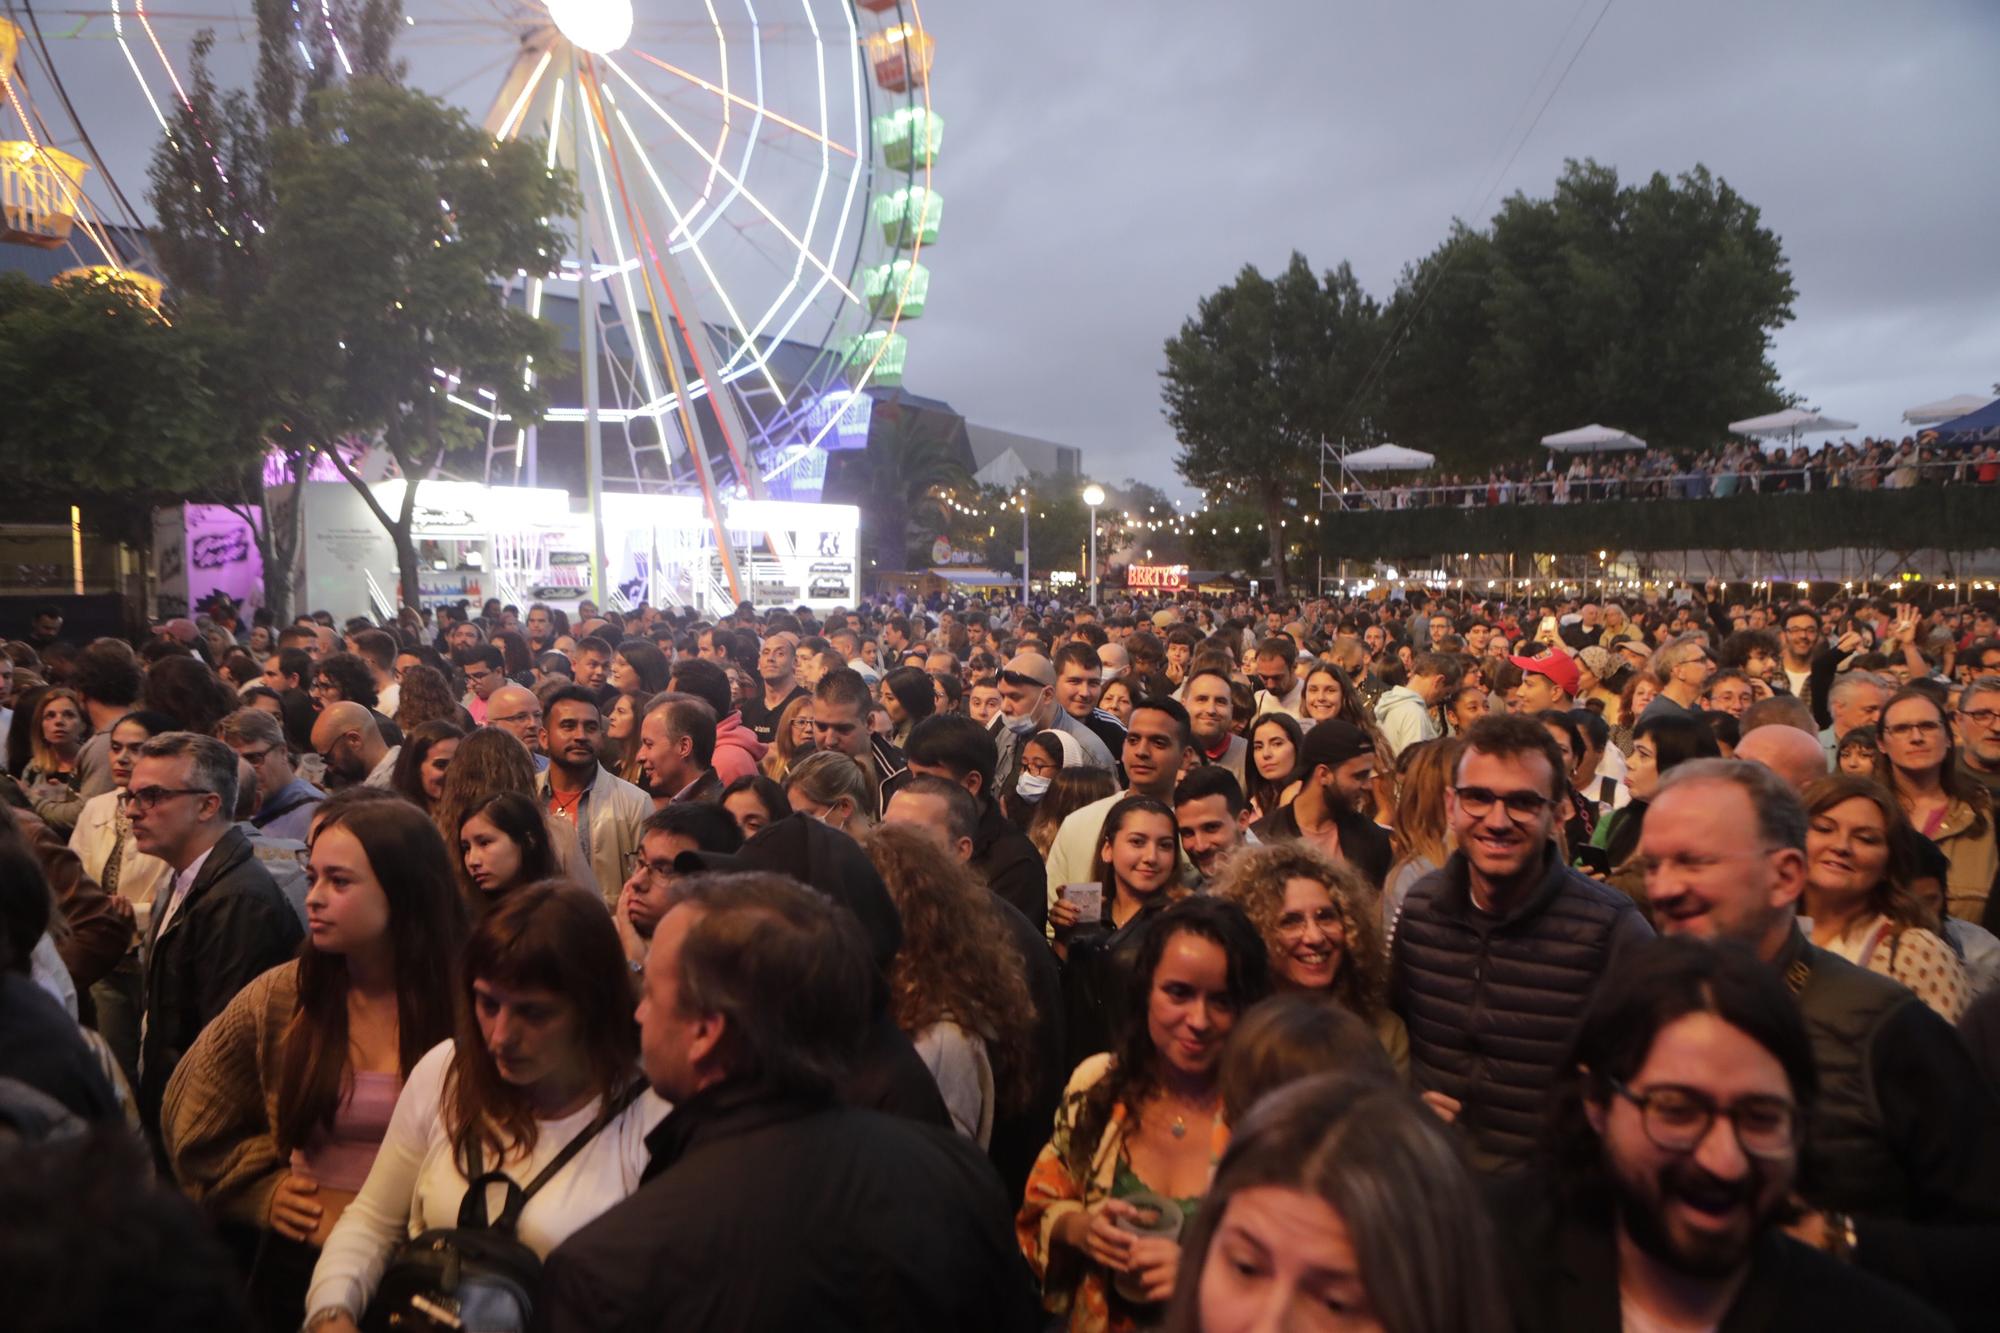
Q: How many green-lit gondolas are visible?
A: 4